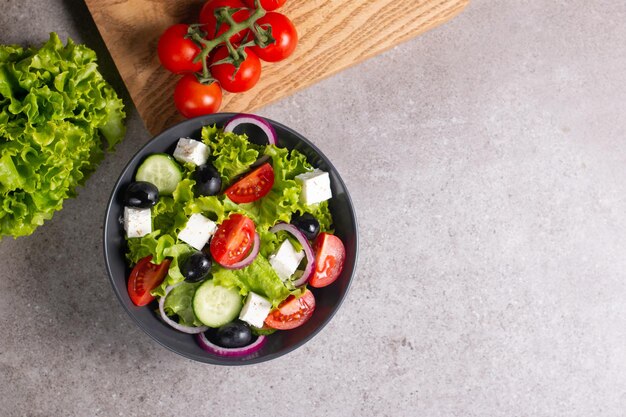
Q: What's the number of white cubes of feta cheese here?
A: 6